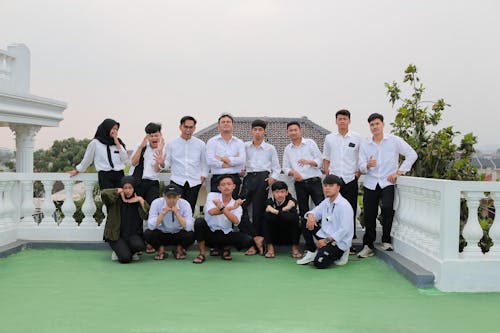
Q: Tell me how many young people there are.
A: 13